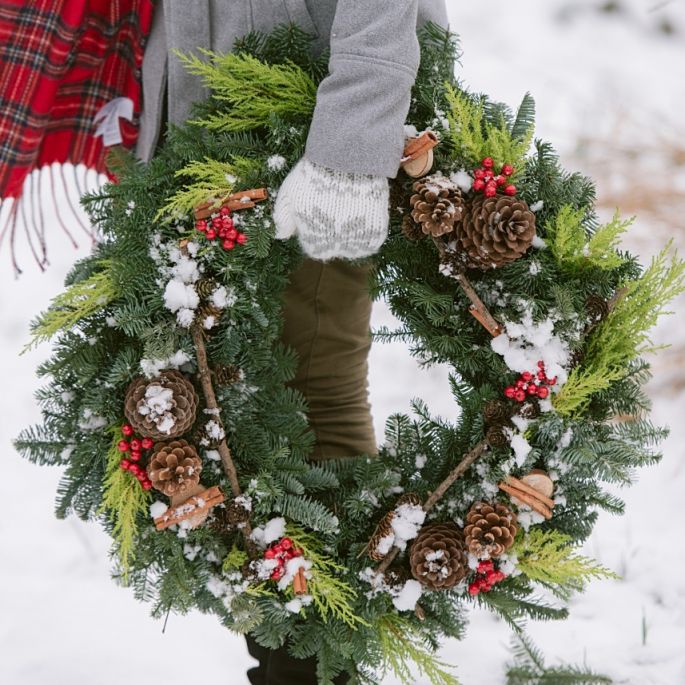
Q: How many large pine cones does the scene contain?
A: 6